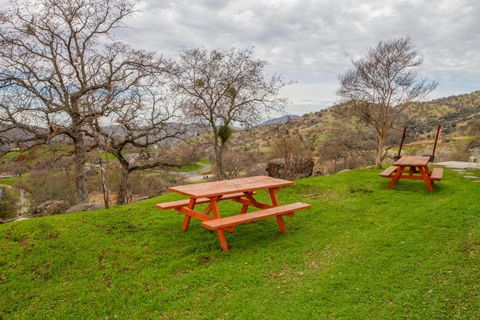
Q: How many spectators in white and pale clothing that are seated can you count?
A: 0